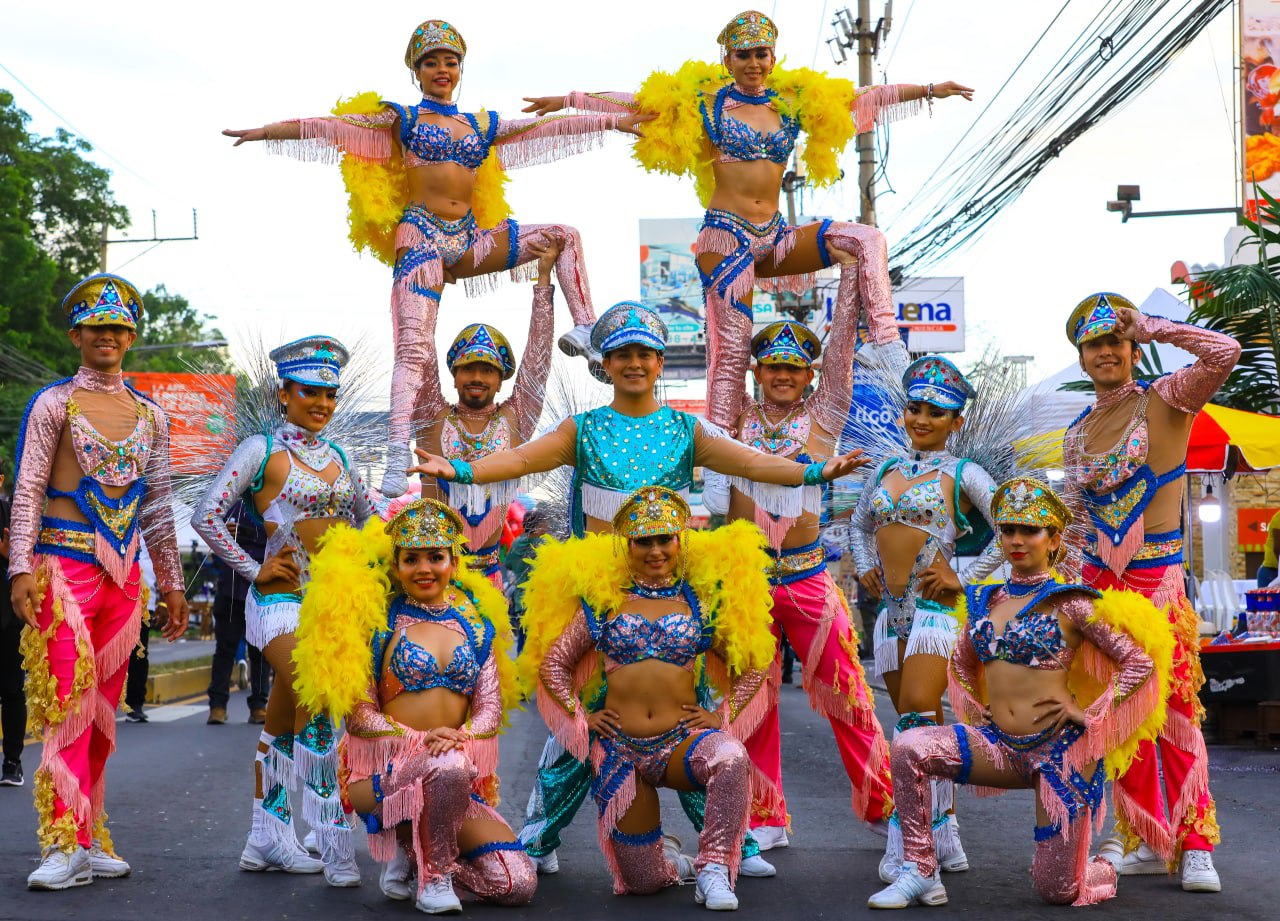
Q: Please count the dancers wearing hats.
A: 12